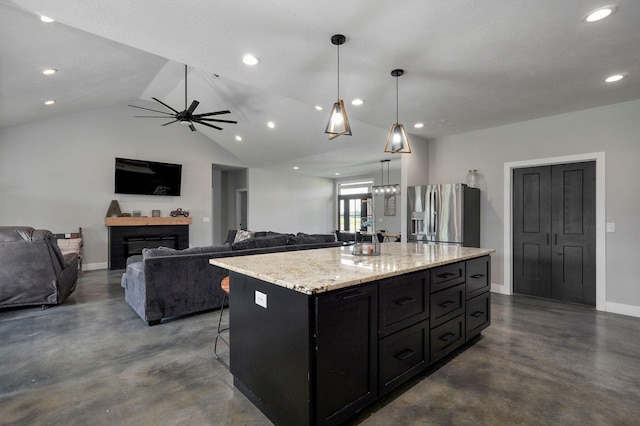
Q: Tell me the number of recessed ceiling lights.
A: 13